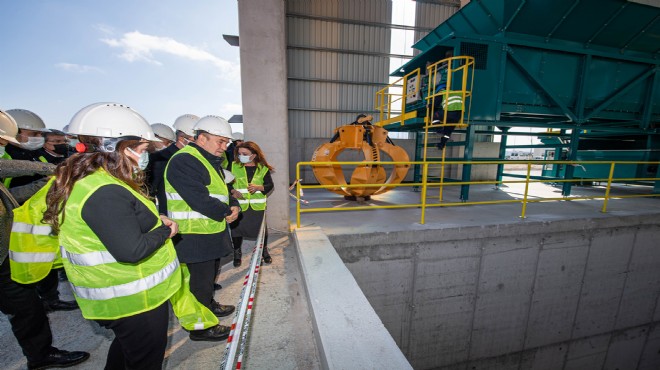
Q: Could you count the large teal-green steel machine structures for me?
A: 1